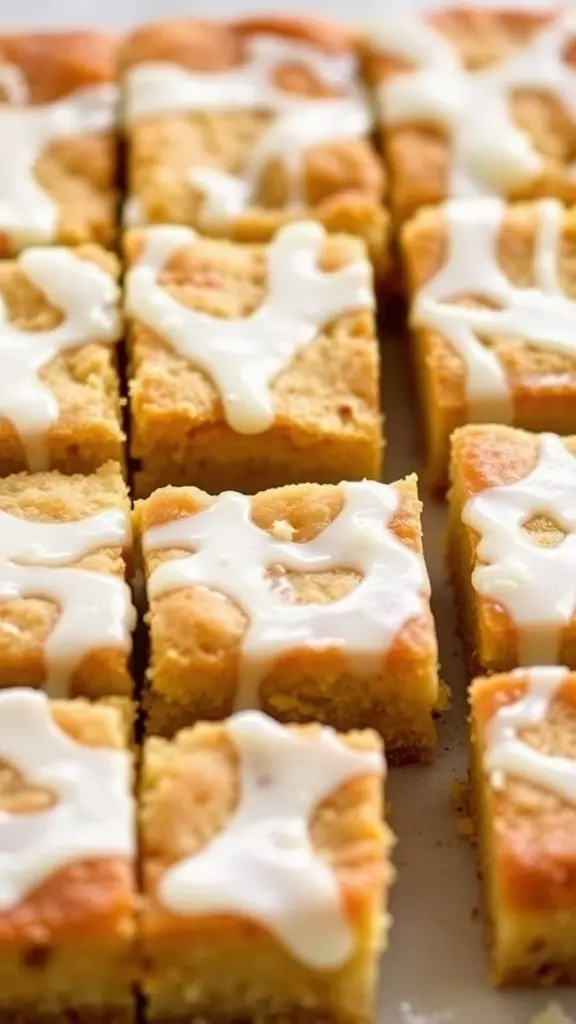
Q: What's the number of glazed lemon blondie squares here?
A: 12